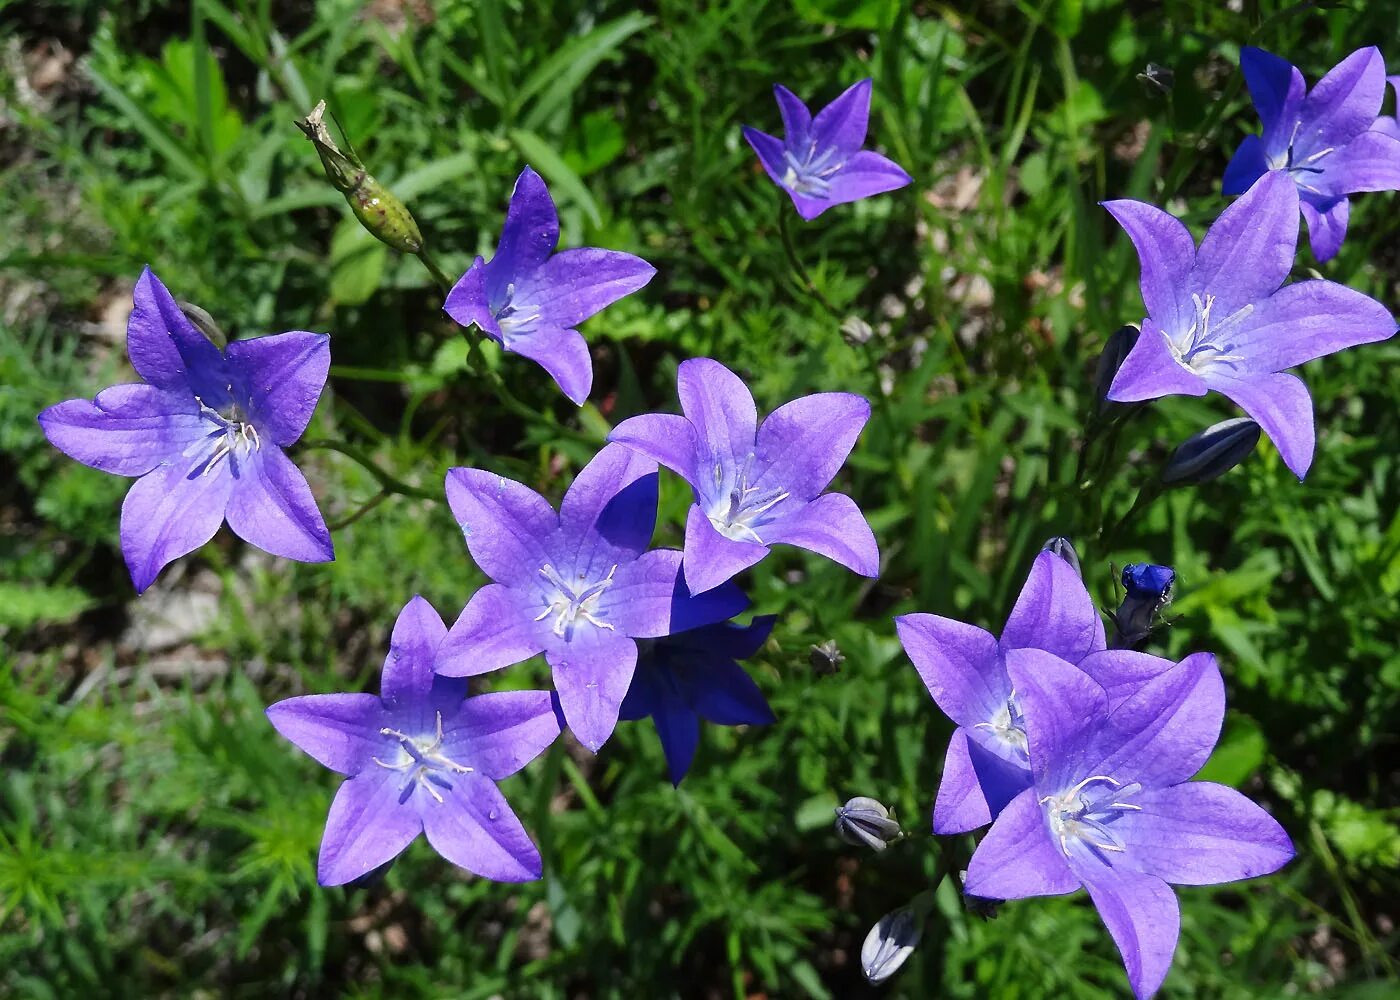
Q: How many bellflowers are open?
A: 11